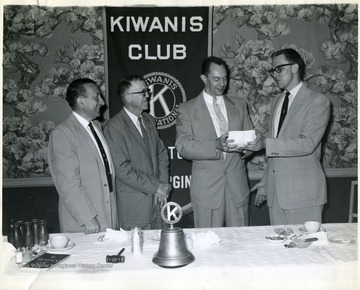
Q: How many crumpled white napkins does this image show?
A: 2